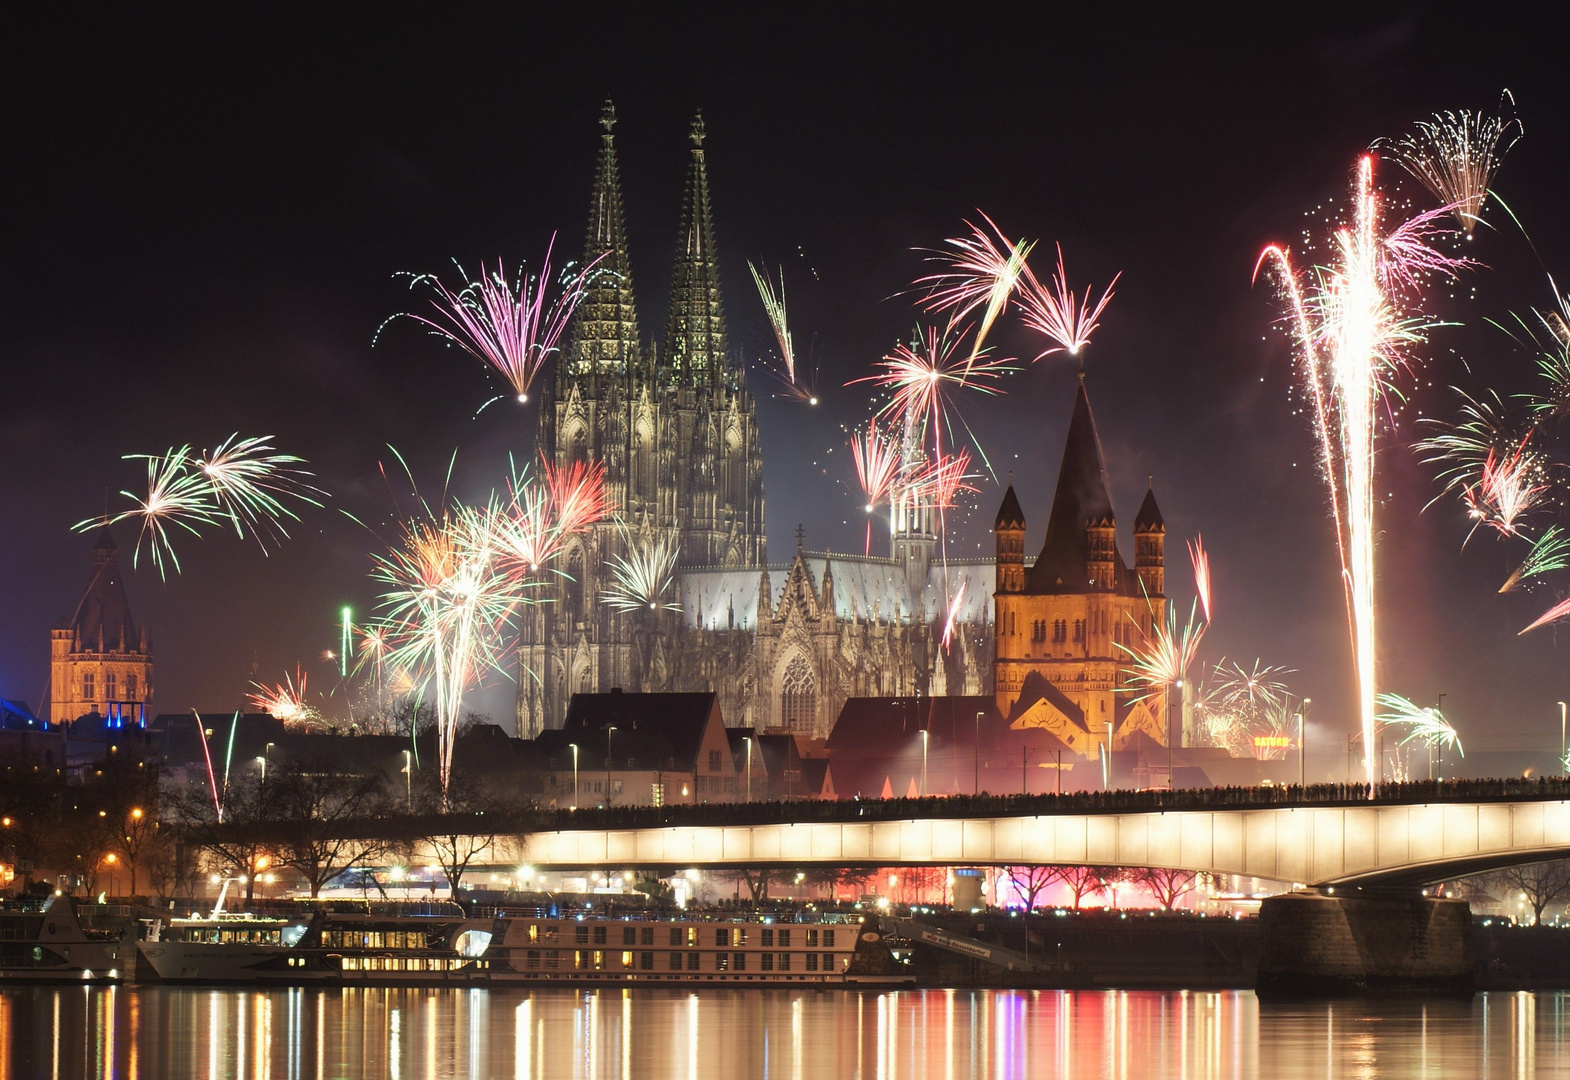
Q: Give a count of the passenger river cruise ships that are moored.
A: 2